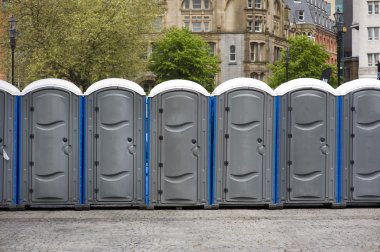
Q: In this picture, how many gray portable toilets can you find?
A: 7